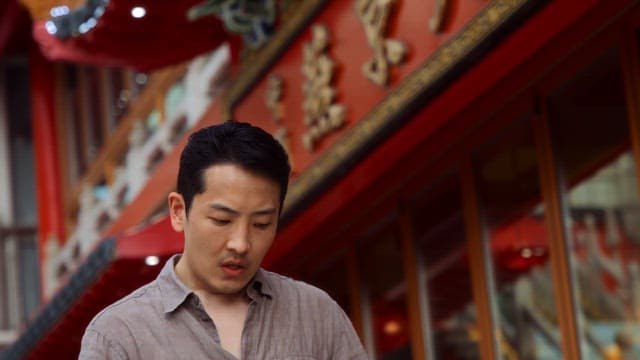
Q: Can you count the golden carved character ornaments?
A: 4